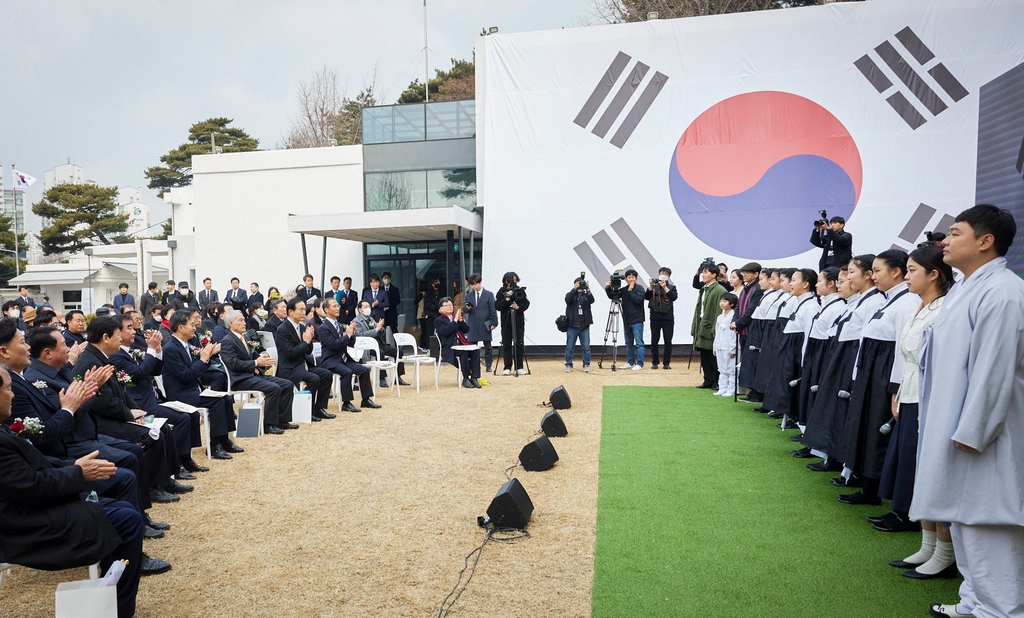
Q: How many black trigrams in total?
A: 4